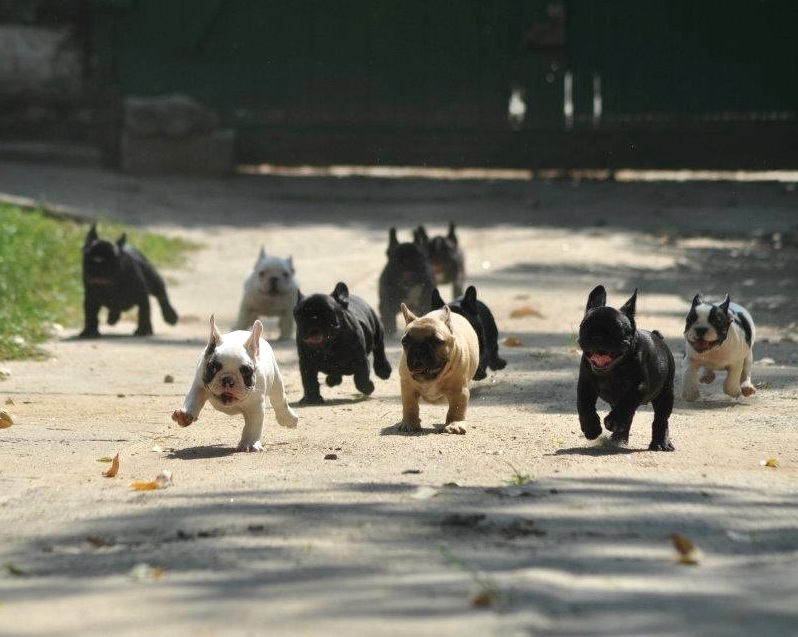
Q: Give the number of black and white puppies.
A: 2